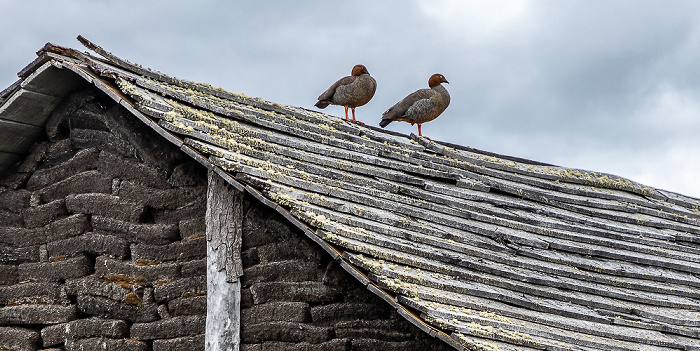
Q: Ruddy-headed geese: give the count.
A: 2